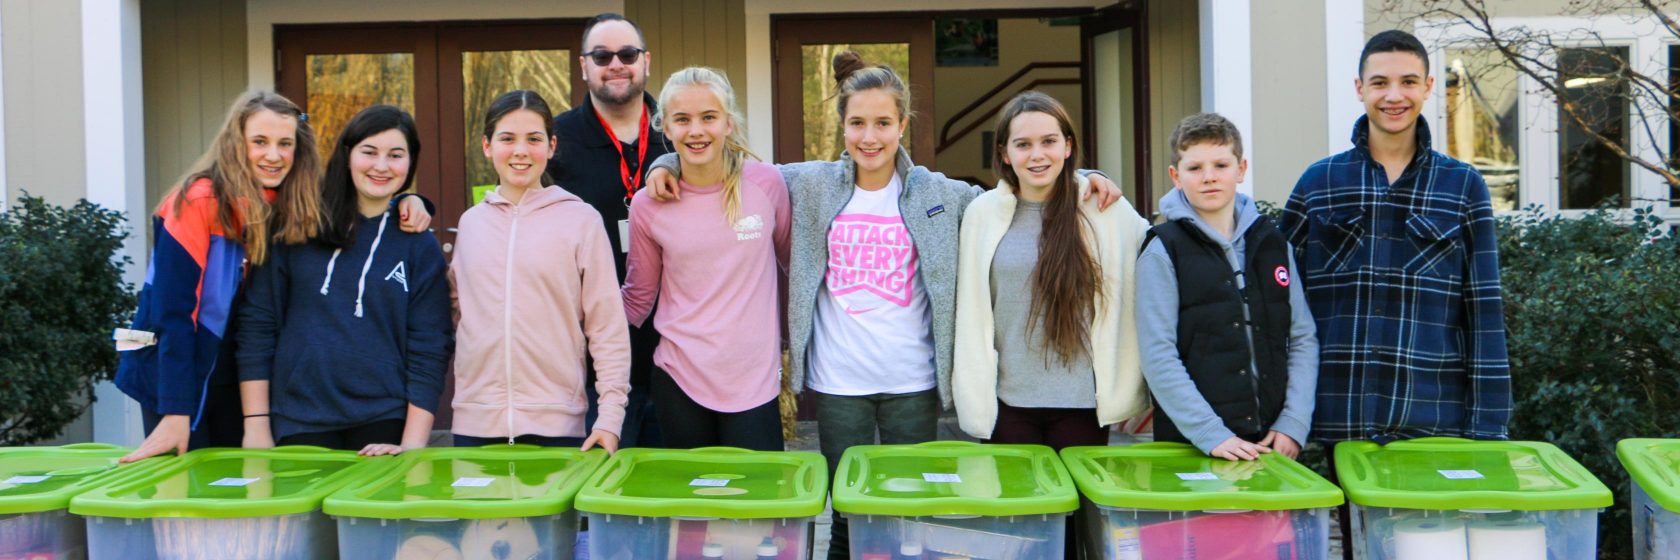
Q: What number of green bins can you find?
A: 8